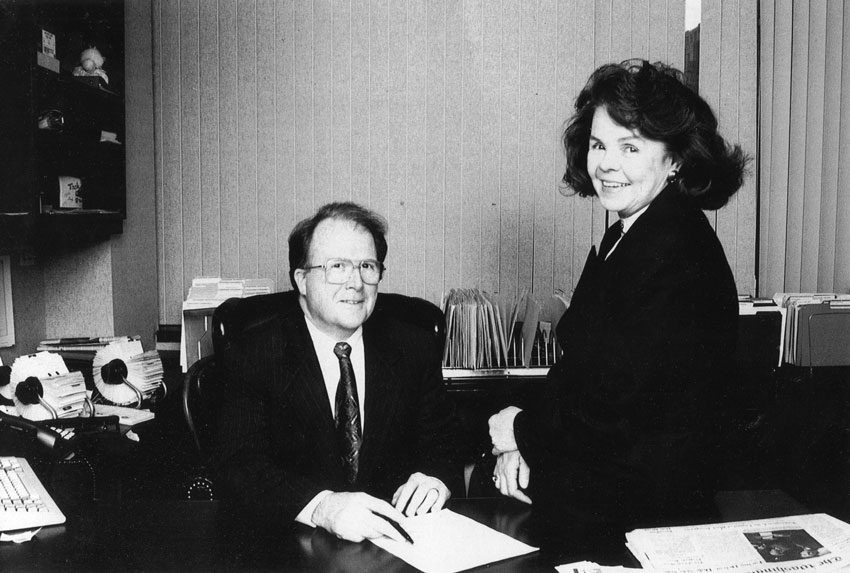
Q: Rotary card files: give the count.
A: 3